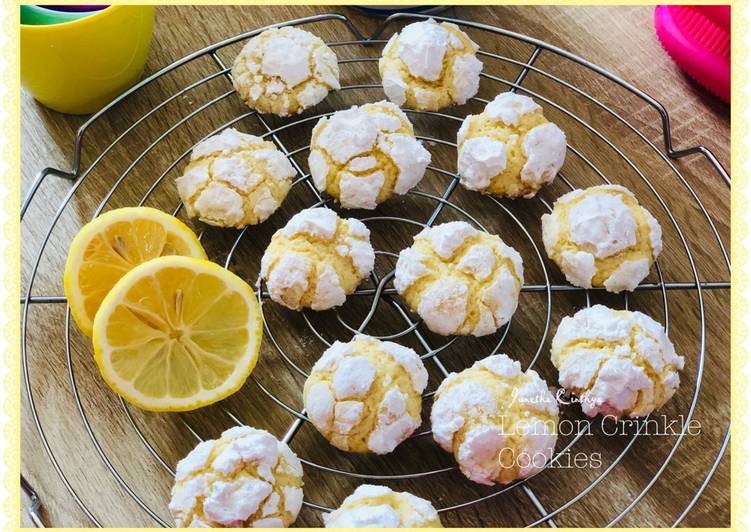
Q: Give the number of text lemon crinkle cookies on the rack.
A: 13